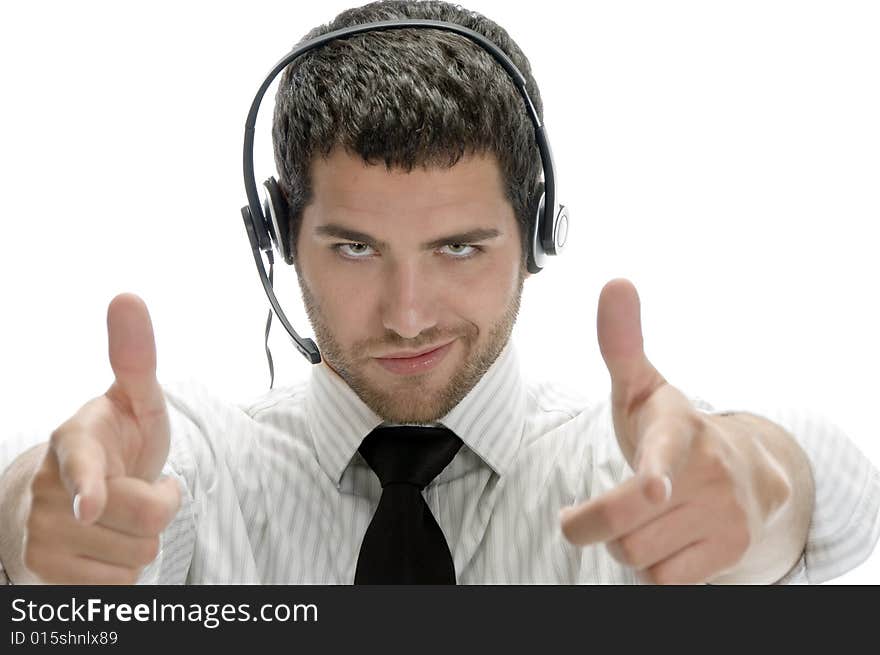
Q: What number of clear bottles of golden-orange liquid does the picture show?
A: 0